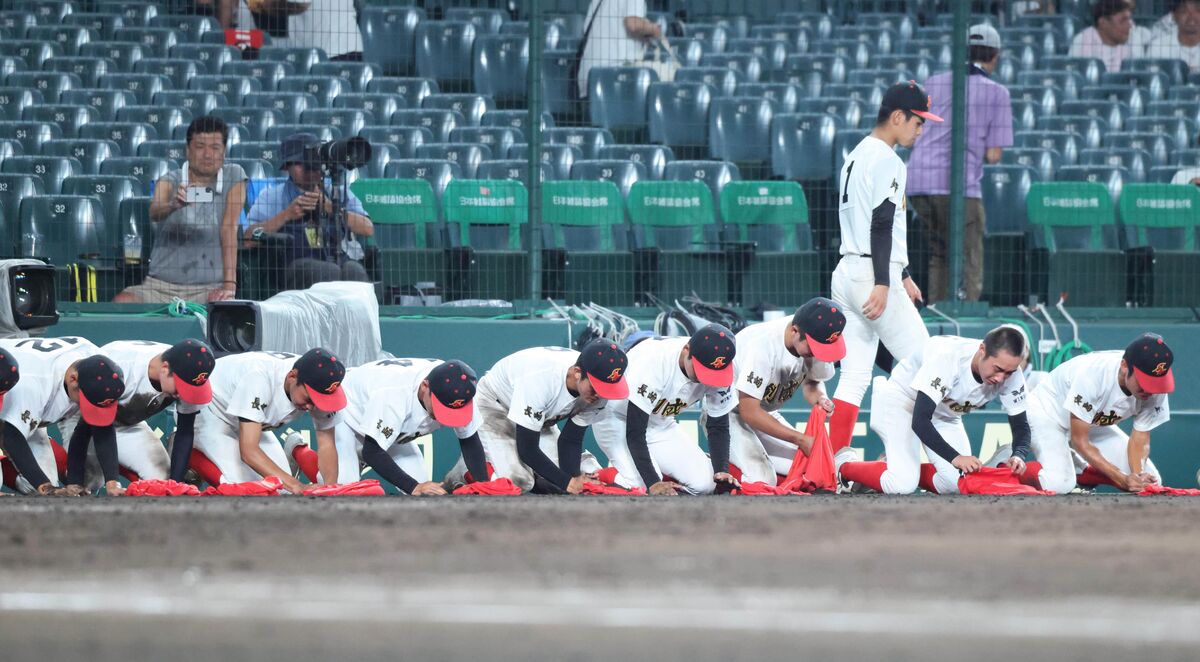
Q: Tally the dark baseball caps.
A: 10